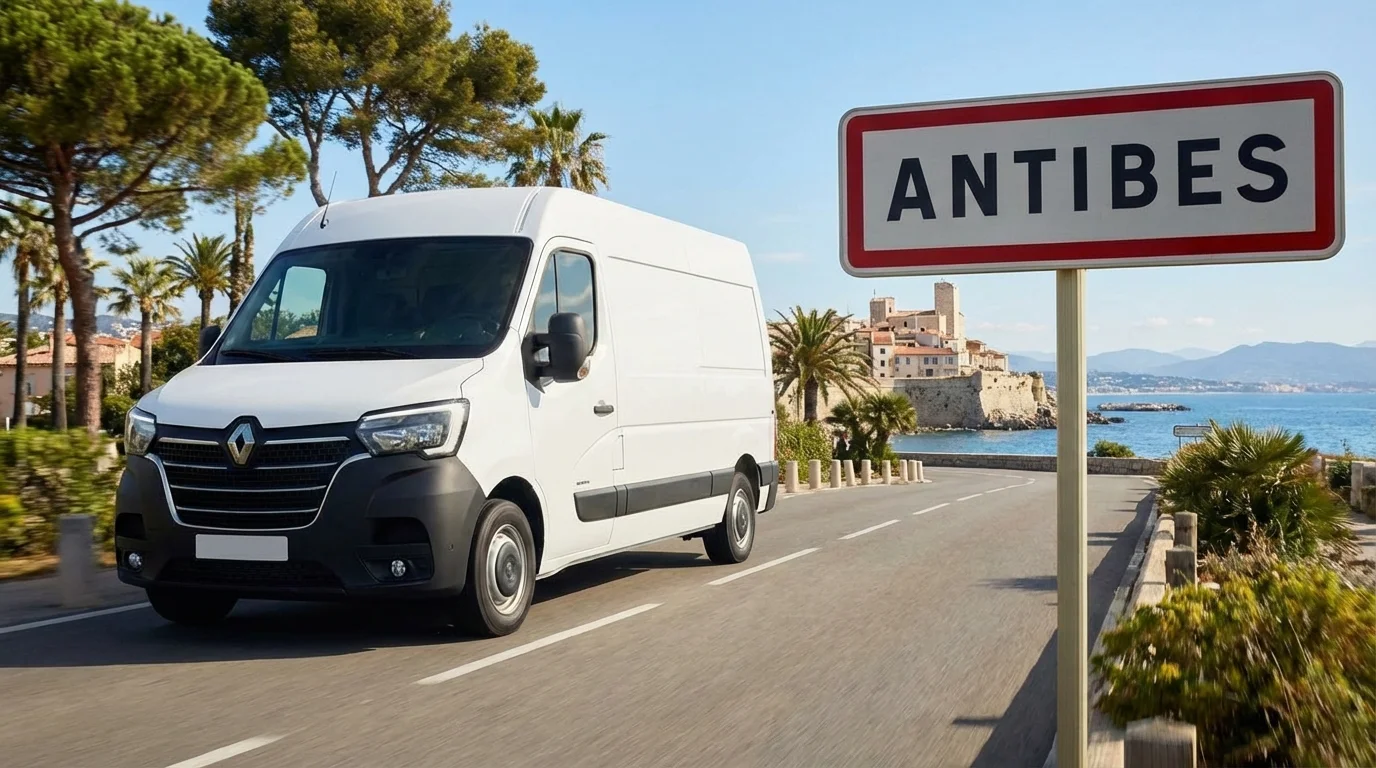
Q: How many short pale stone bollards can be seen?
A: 9